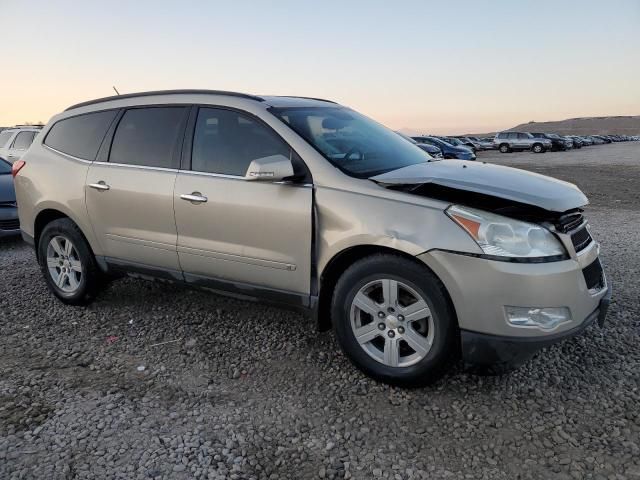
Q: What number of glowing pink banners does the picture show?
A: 0